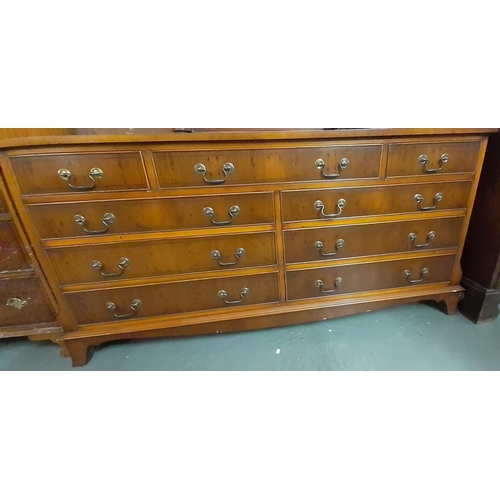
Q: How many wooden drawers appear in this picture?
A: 9